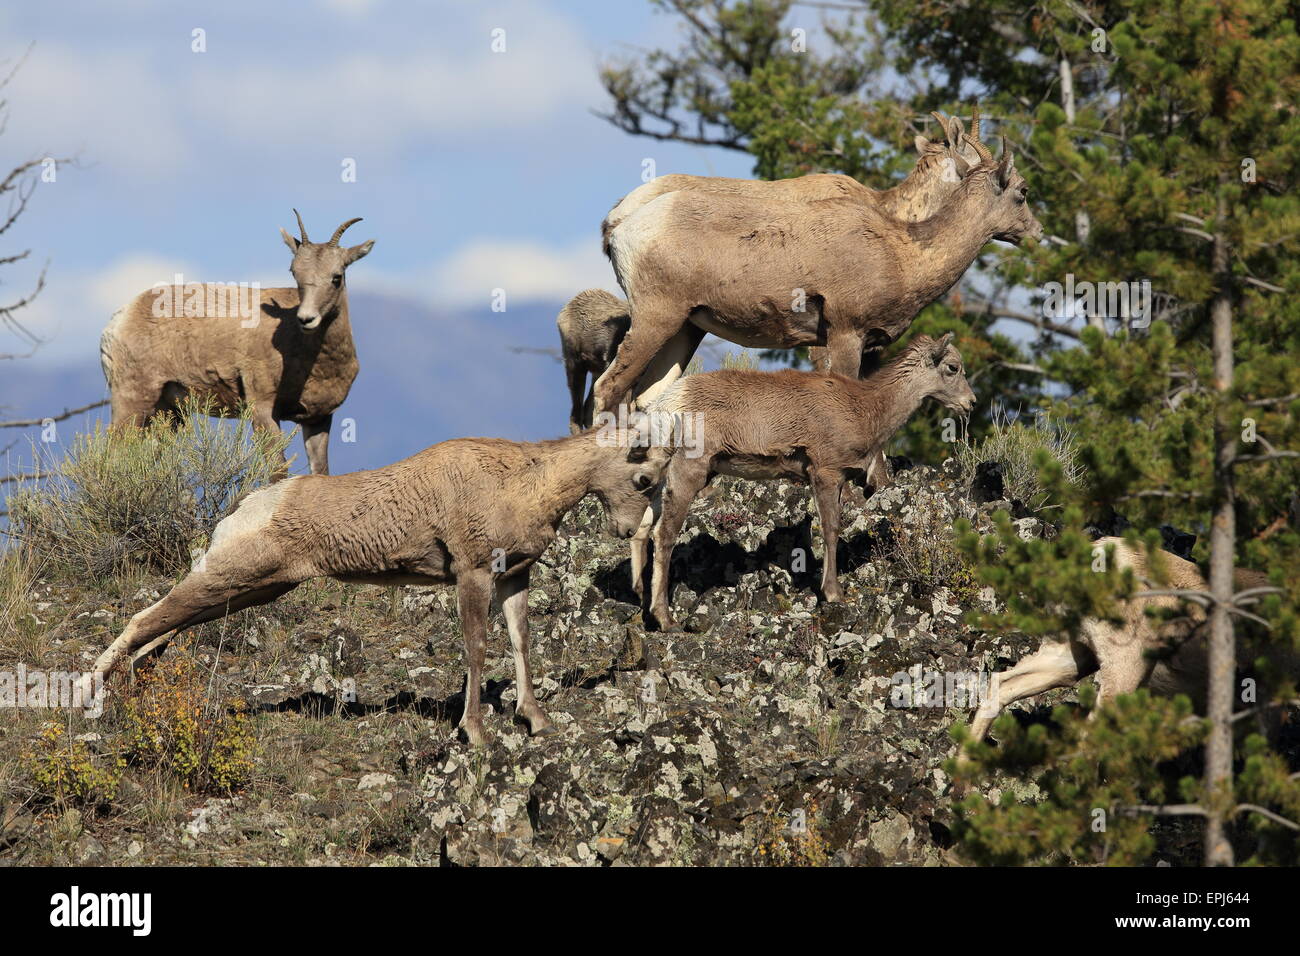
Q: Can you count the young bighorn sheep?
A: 2